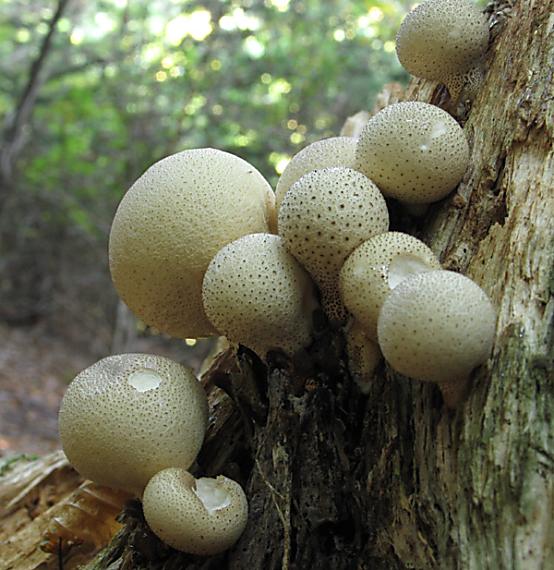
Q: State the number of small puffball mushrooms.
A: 10